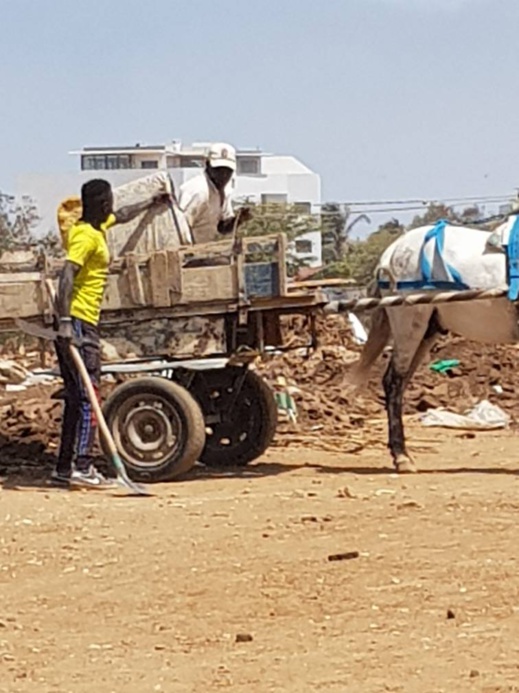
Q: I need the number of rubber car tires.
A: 2